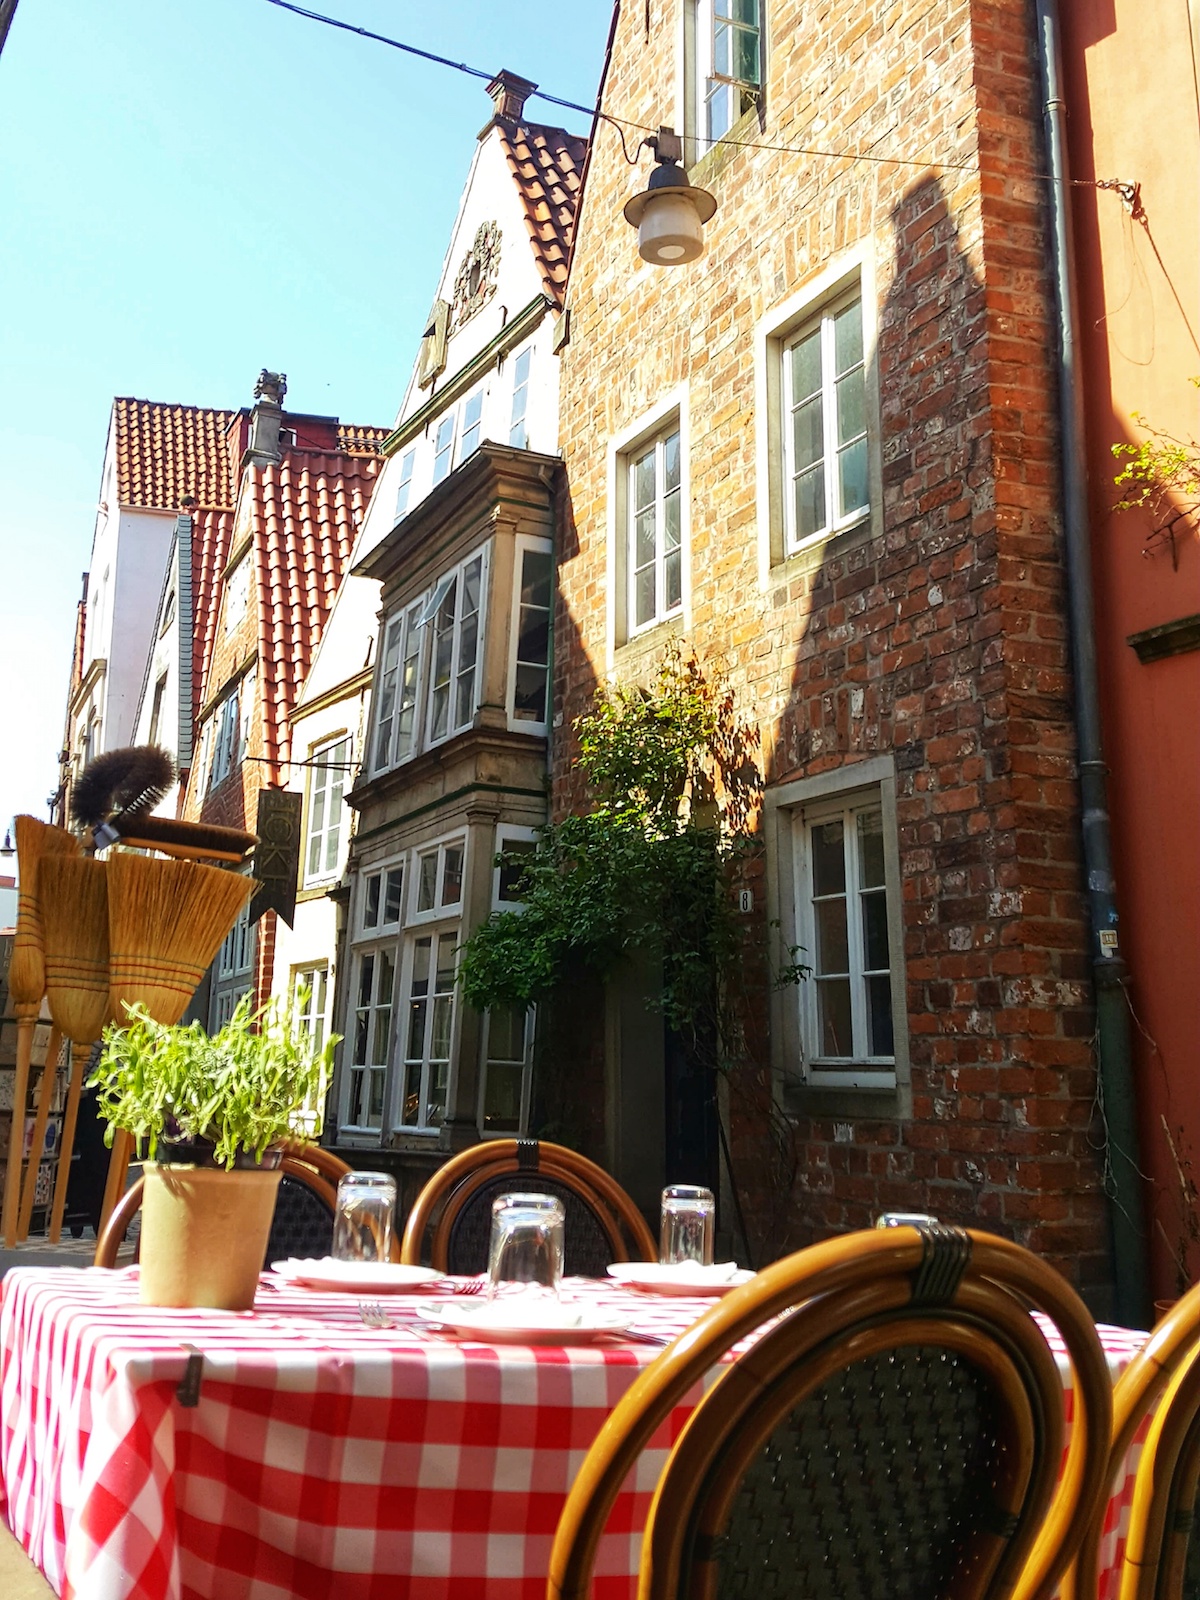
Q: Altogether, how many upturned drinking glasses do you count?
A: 4